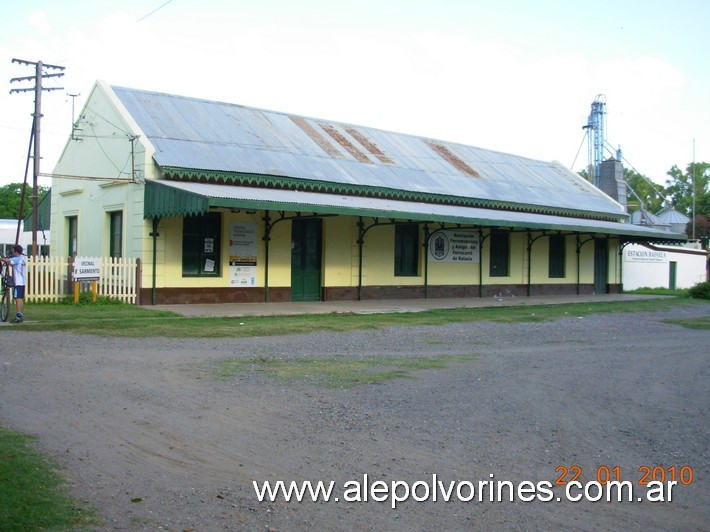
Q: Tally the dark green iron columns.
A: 8